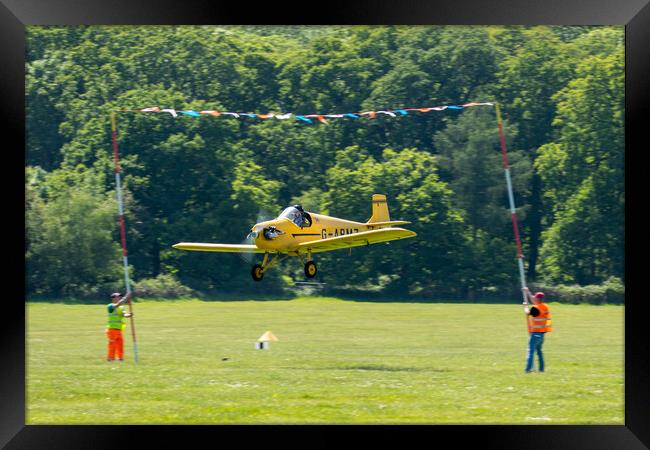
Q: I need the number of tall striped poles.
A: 2